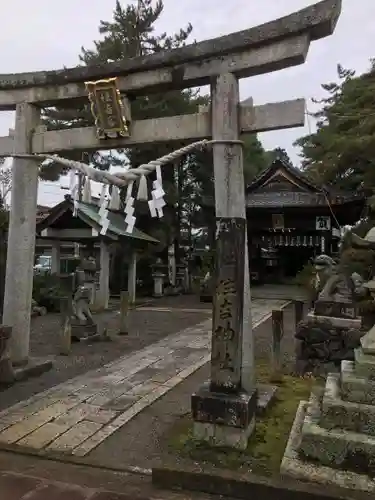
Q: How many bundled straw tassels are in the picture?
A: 3